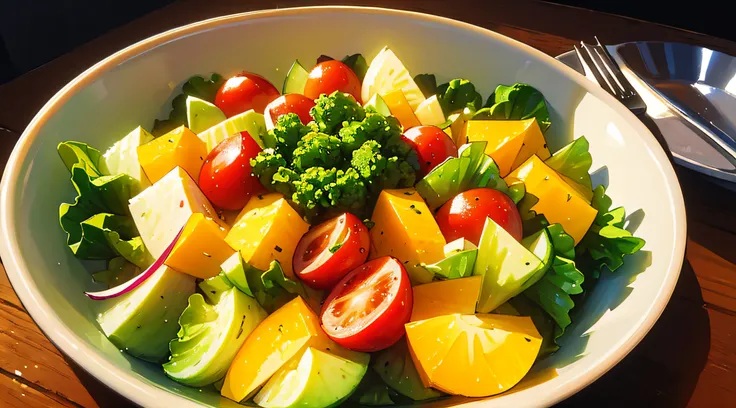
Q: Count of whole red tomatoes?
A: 6